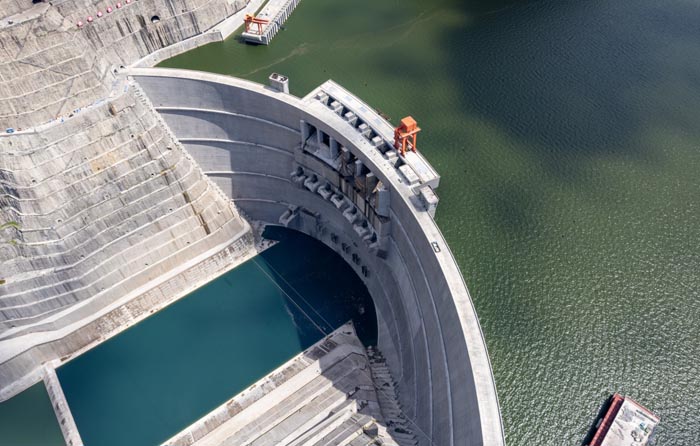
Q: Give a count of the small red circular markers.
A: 6